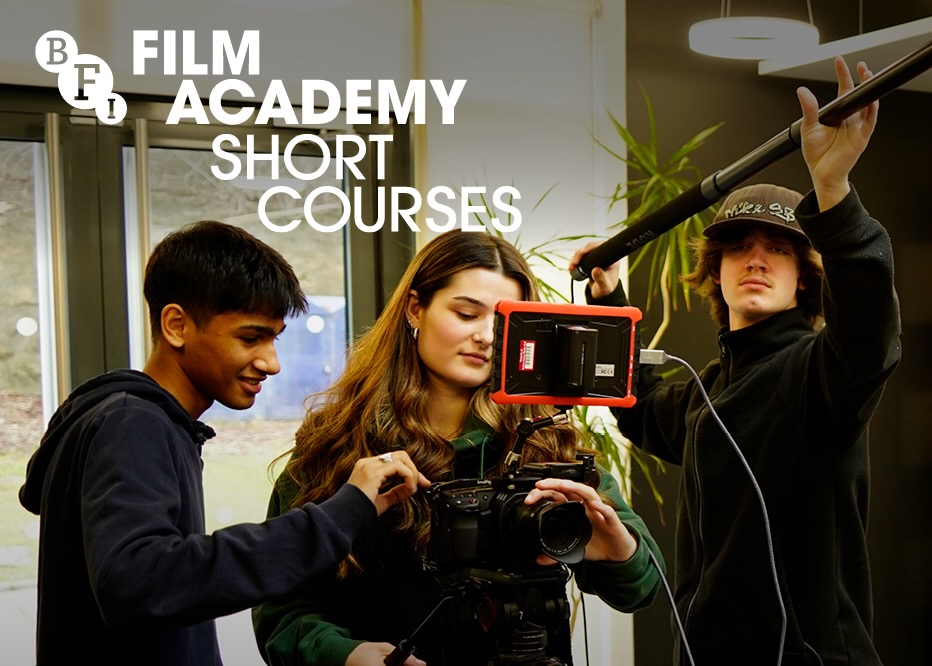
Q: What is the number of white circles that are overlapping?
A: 3